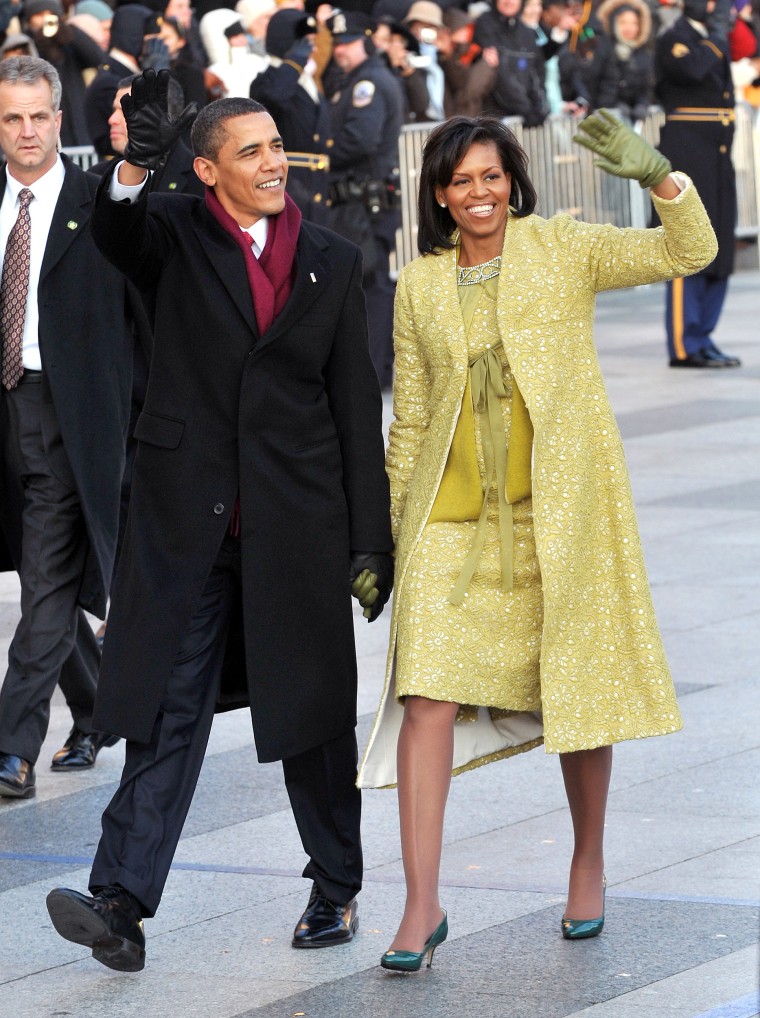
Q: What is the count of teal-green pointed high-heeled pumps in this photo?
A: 2